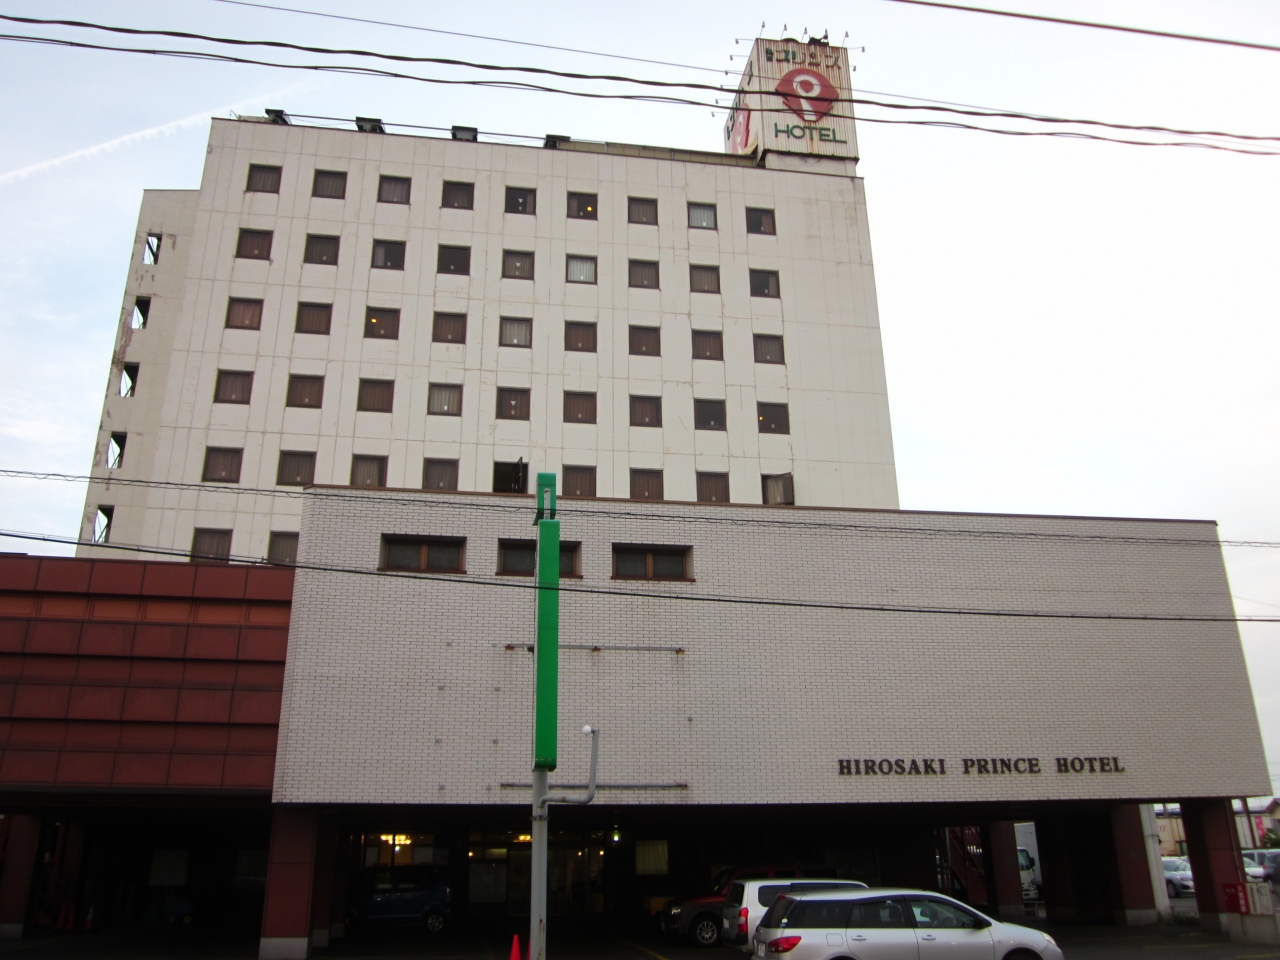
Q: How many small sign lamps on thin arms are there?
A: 13